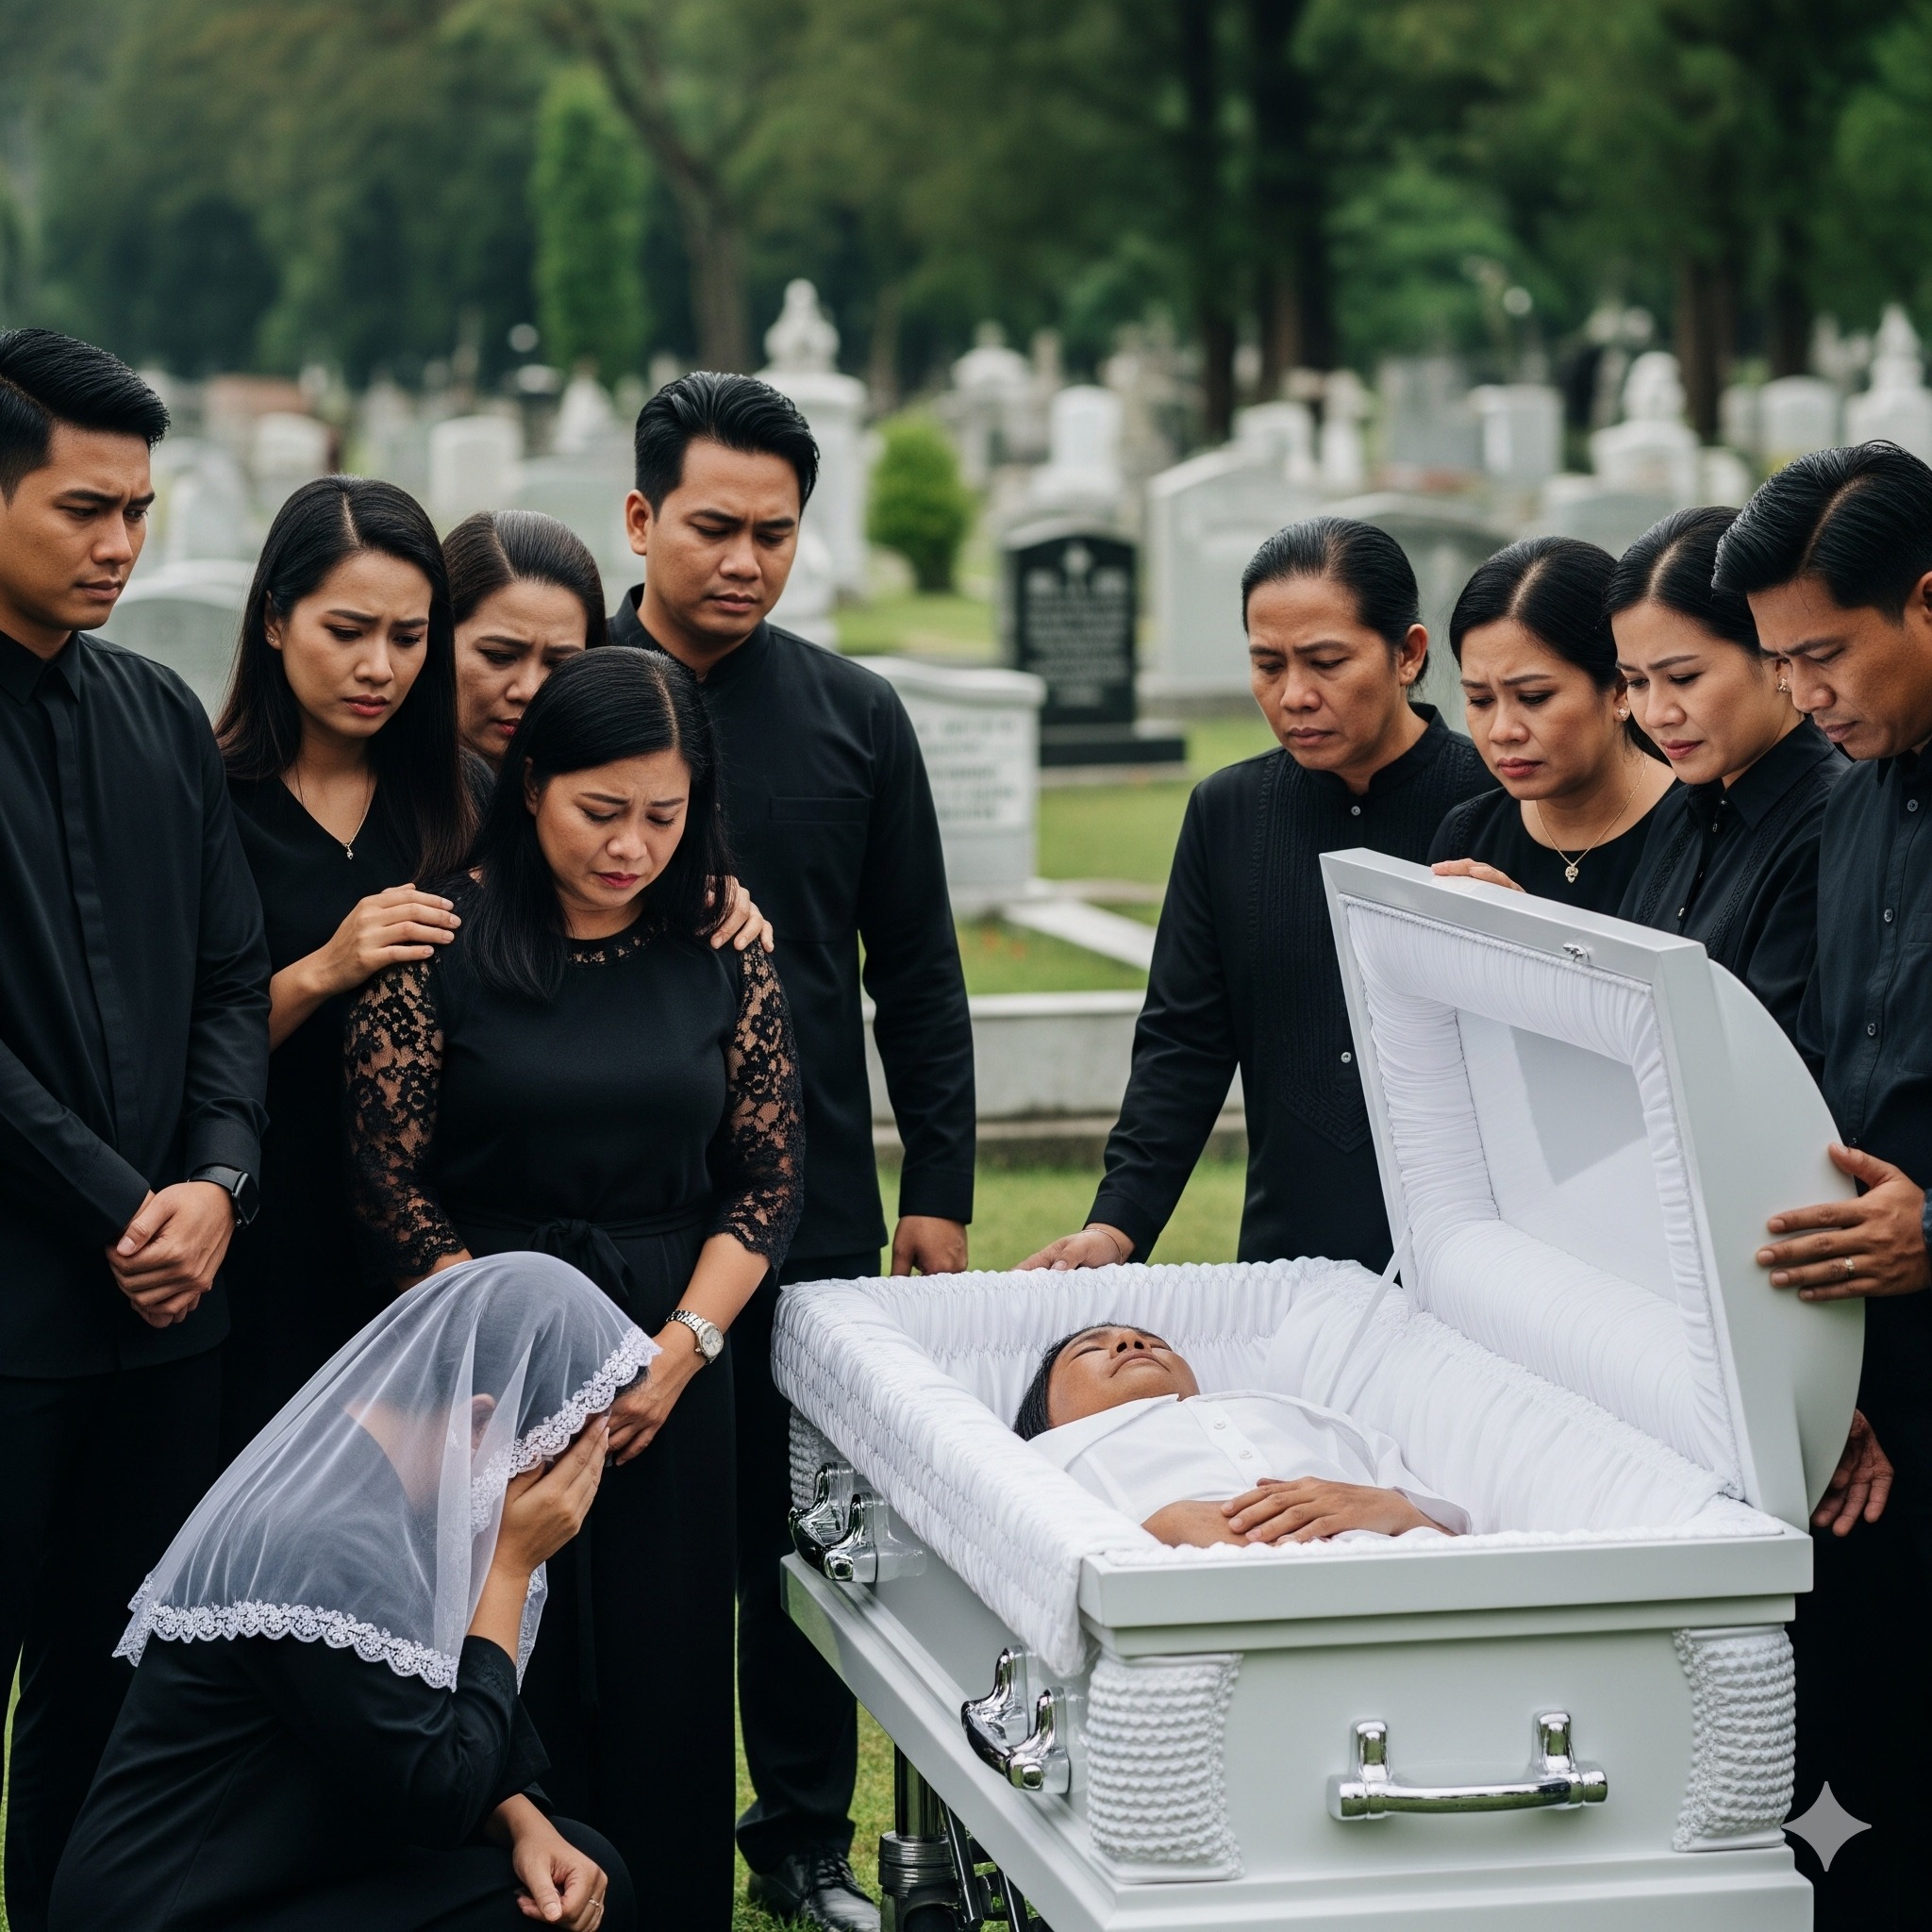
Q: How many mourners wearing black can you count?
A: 10